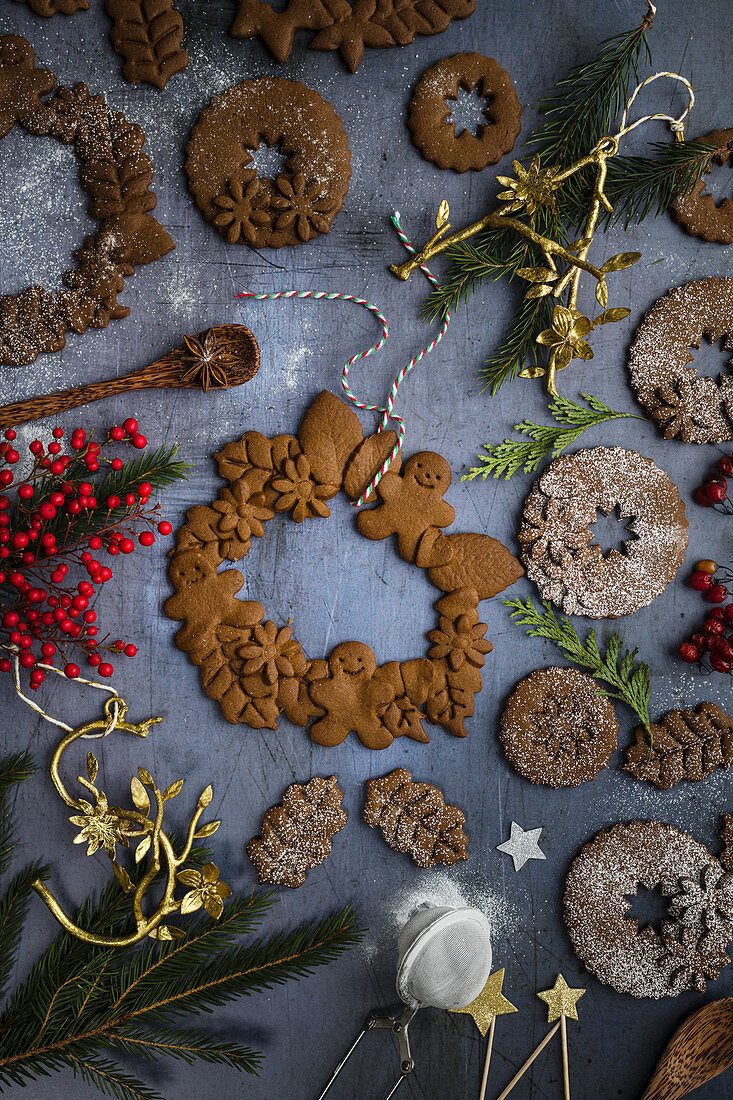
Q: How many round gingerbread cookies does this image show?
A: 7